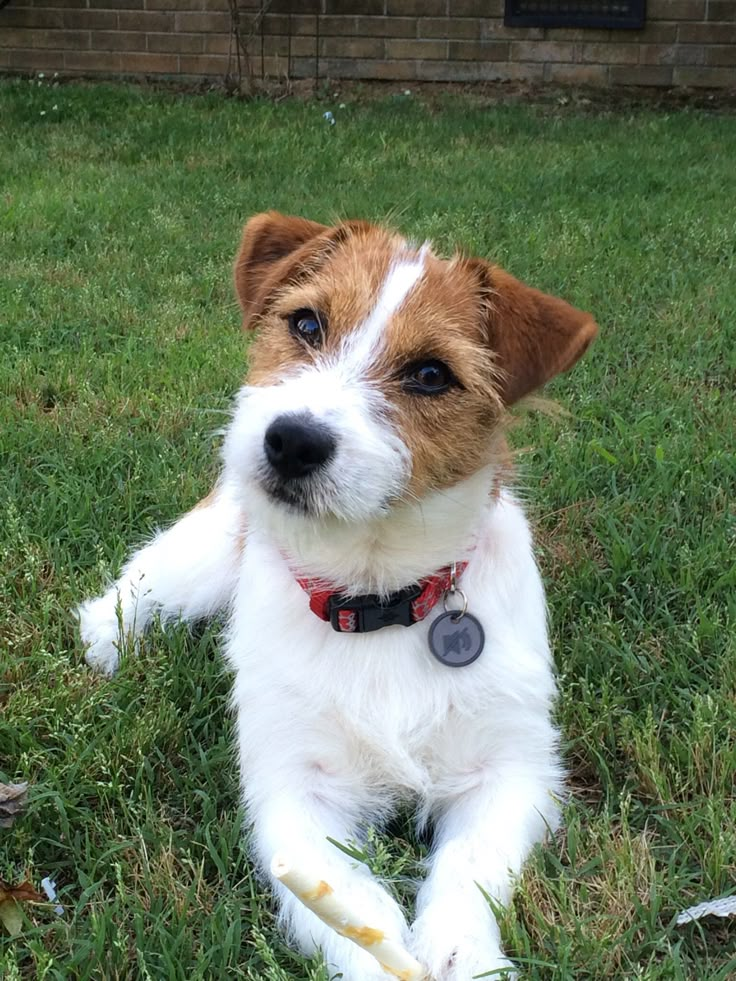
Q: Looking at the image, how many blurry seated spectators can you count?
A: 0